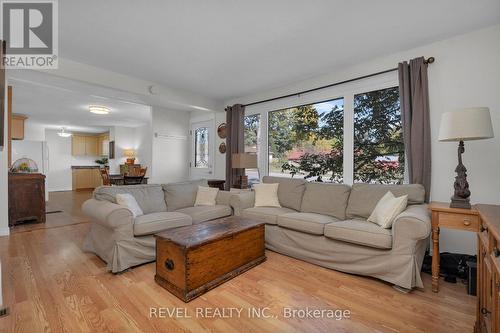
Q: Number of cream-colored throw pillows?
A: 4